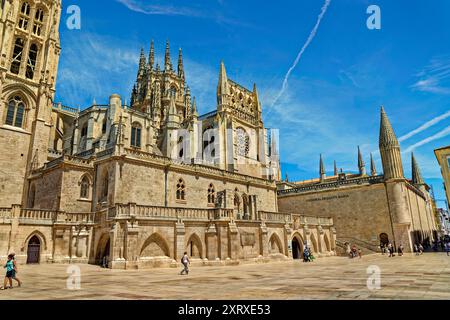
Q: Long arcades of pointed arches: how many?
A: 1